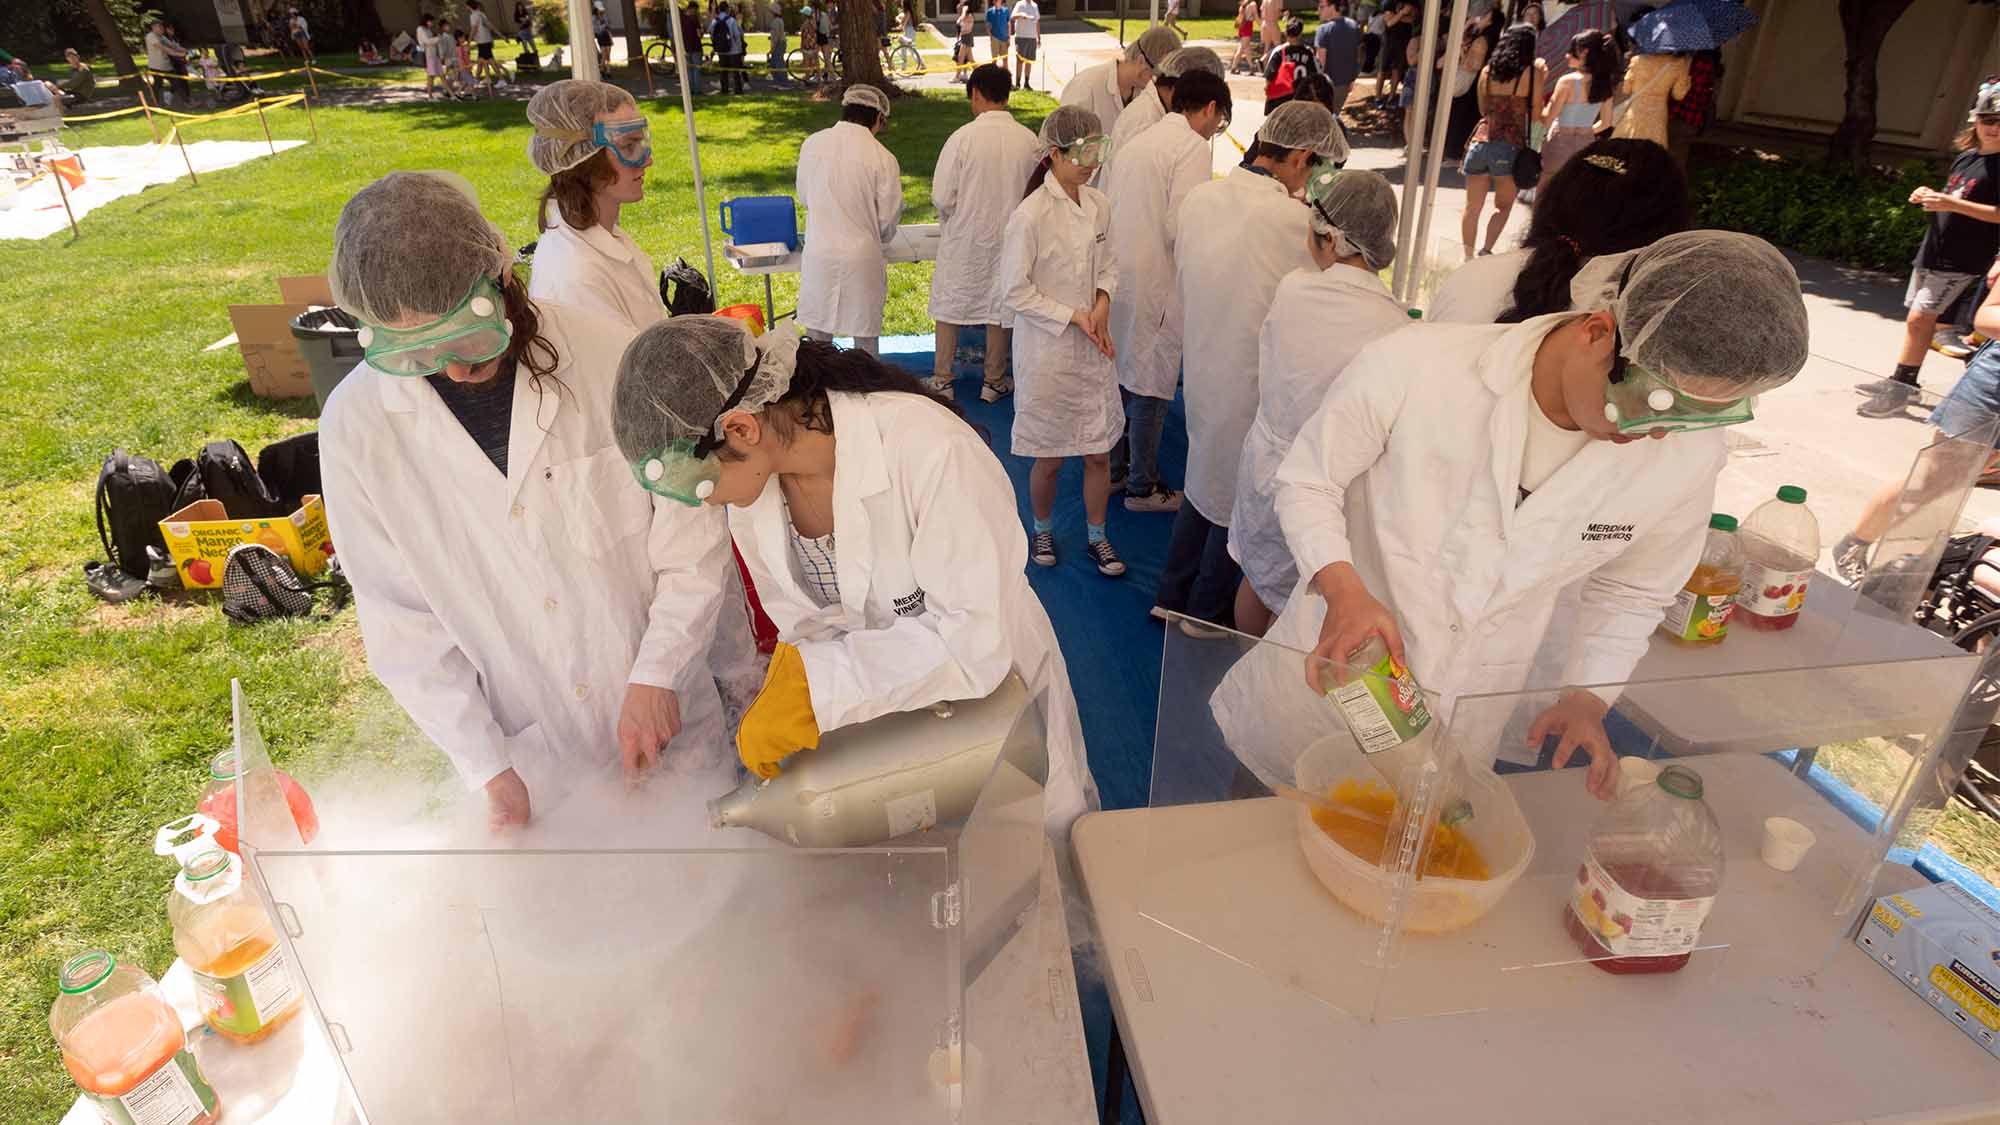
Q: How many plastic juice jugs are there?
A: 7